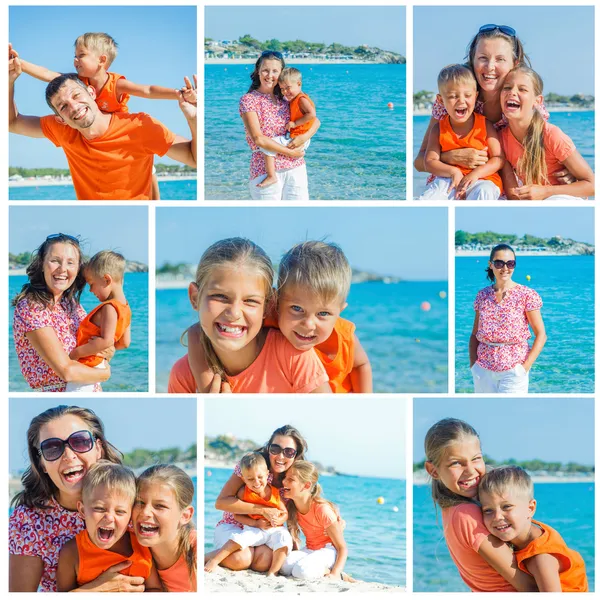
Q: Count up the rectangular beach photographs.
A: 9